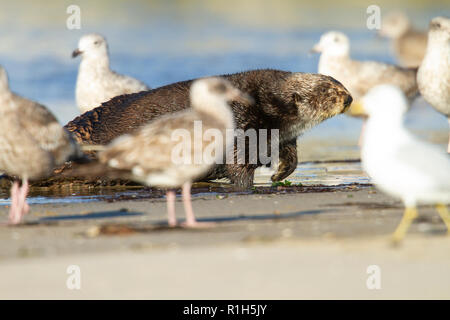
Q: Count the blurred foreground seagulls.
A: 3